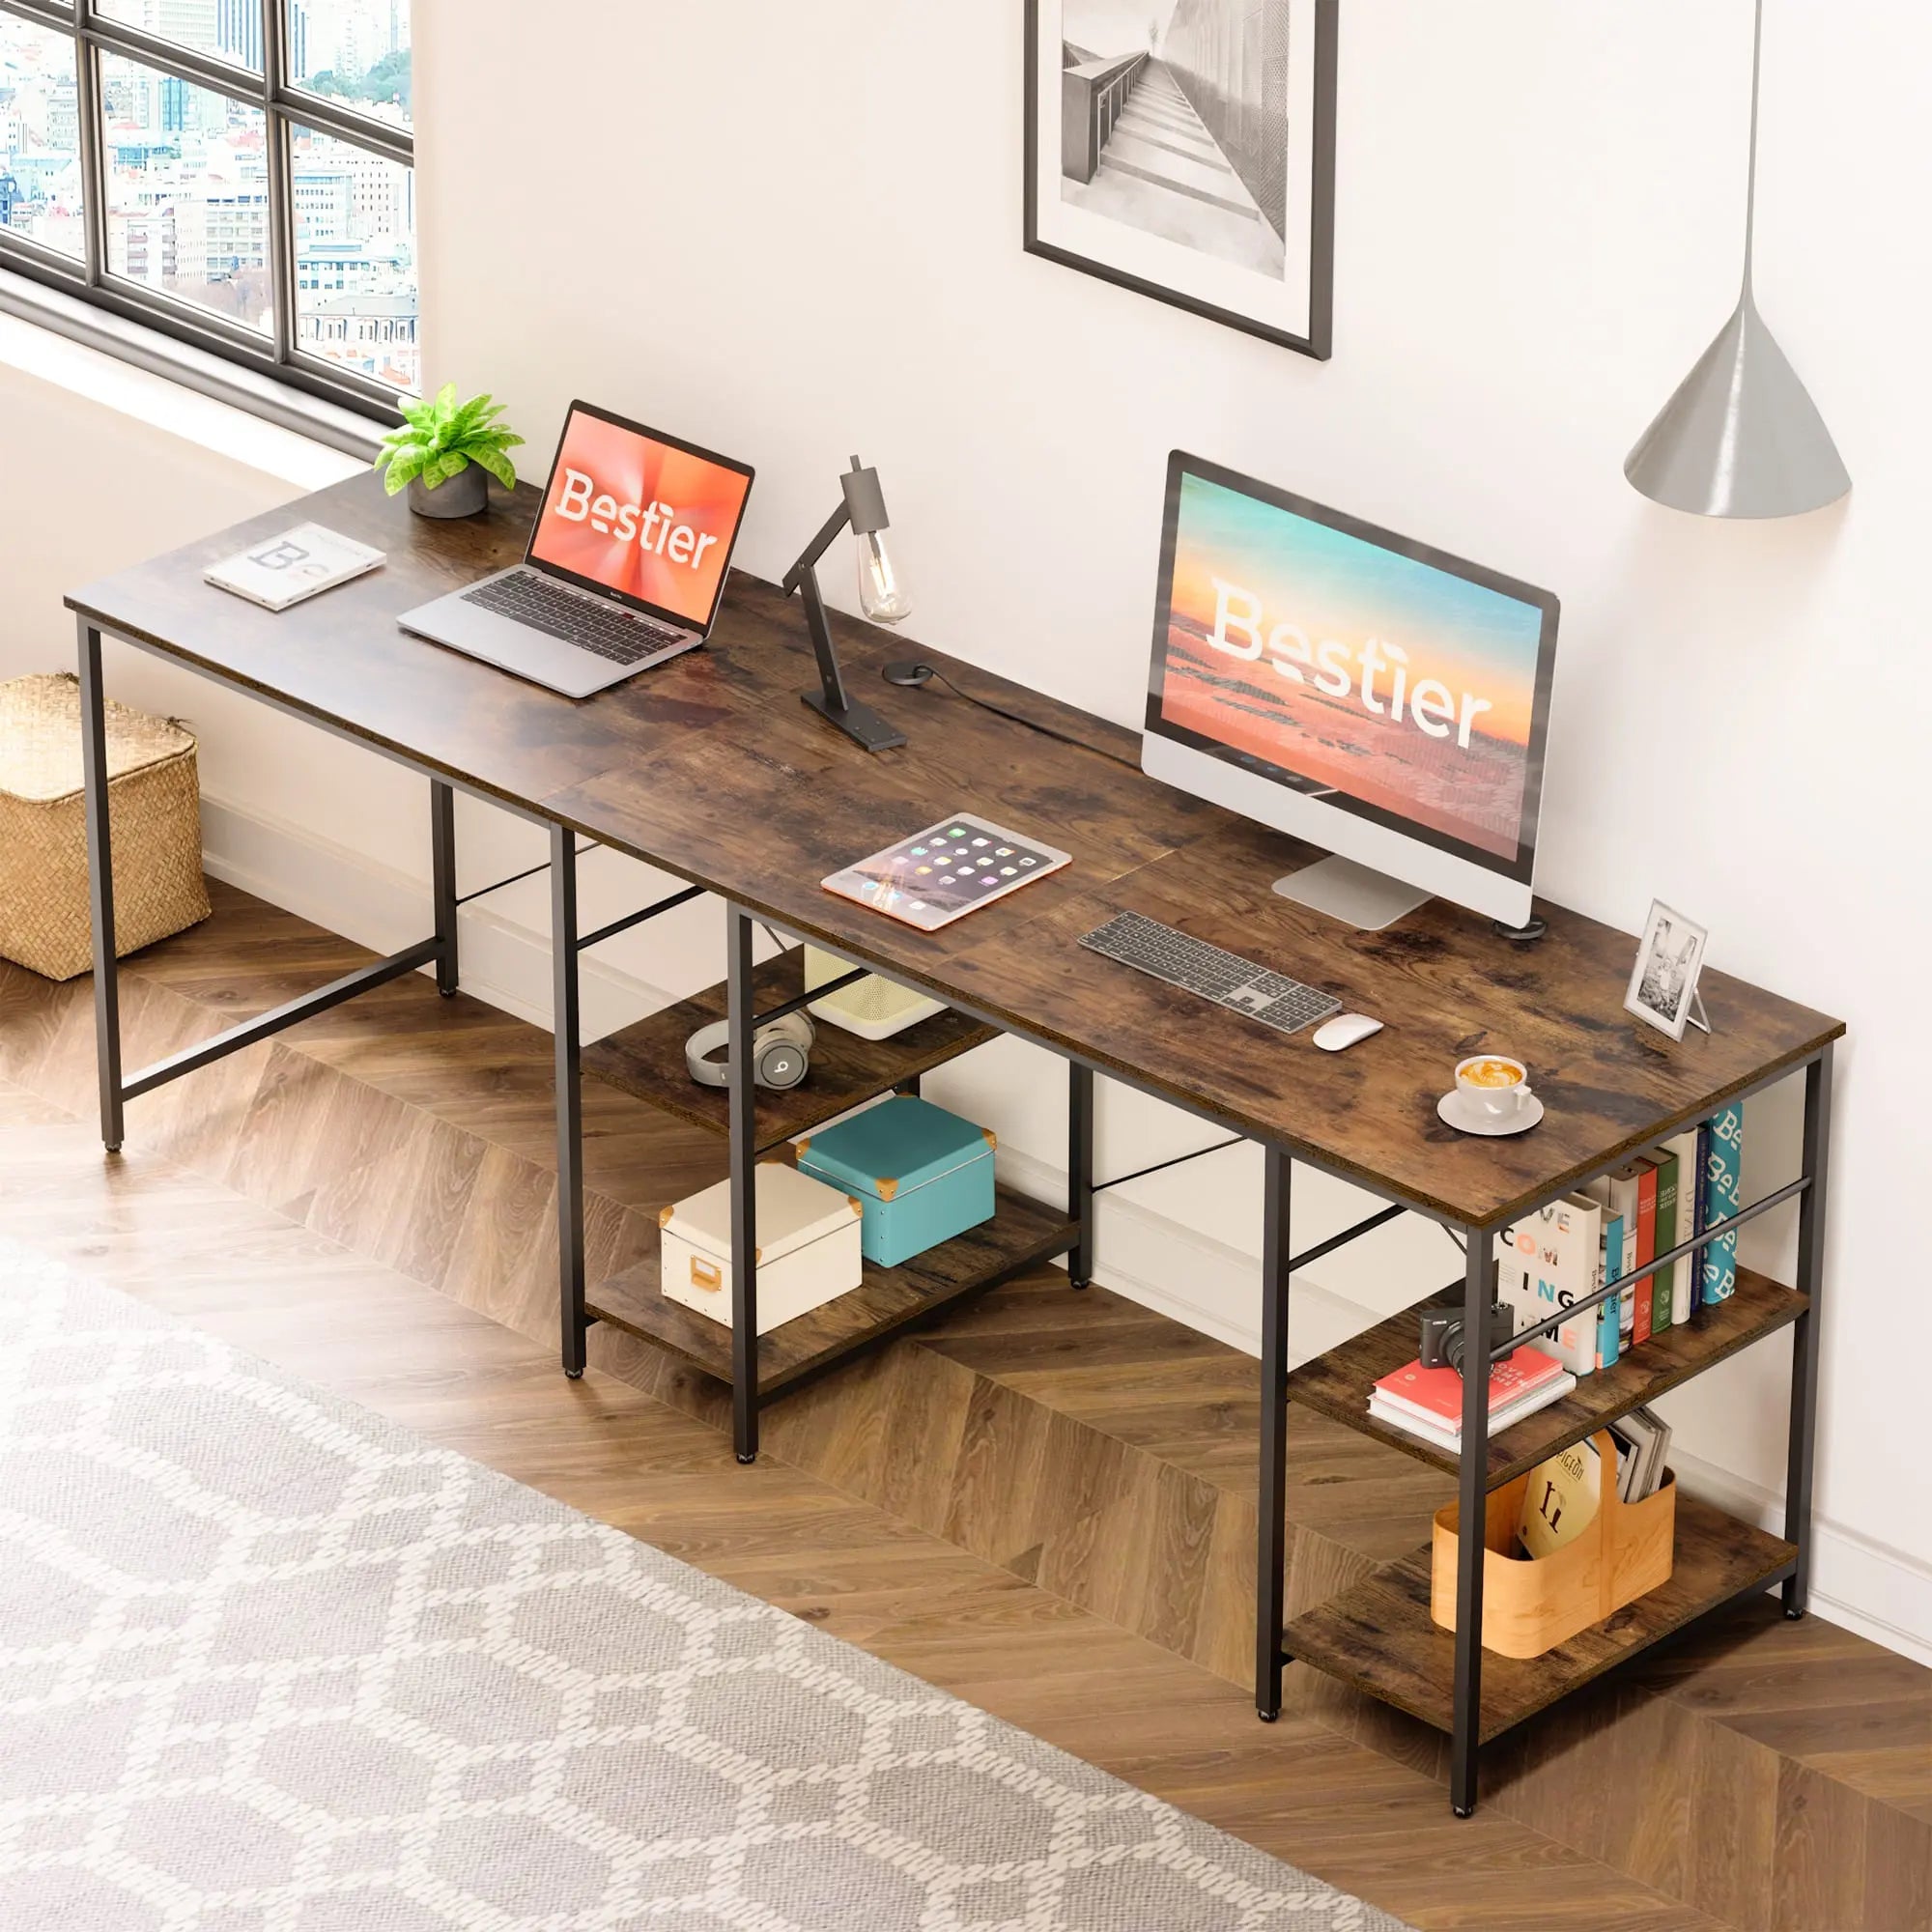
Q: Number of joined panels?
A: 3